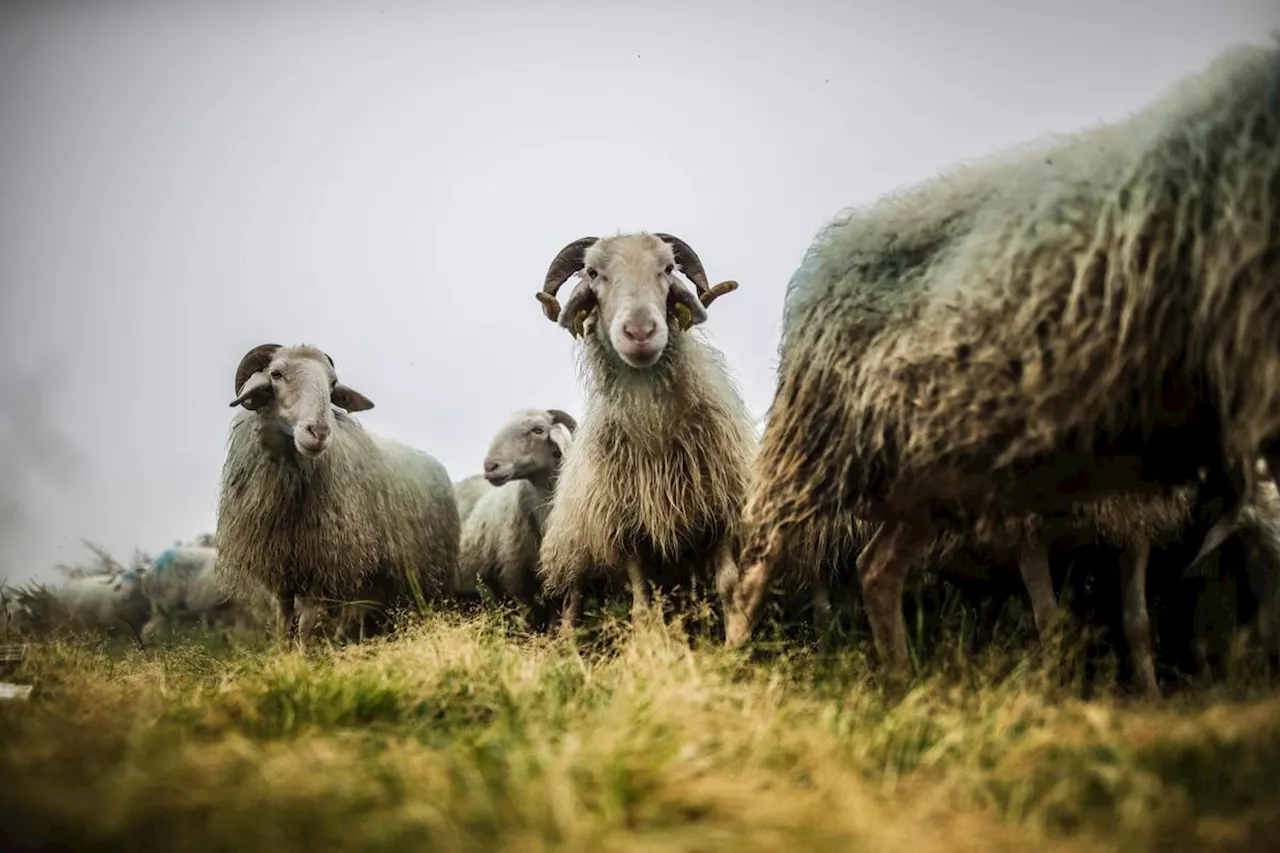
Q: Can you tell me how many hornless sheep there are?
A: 0